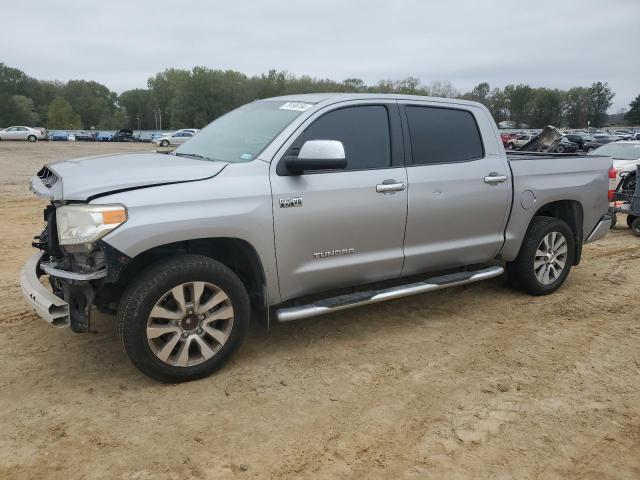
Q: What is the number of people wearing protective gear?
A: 0